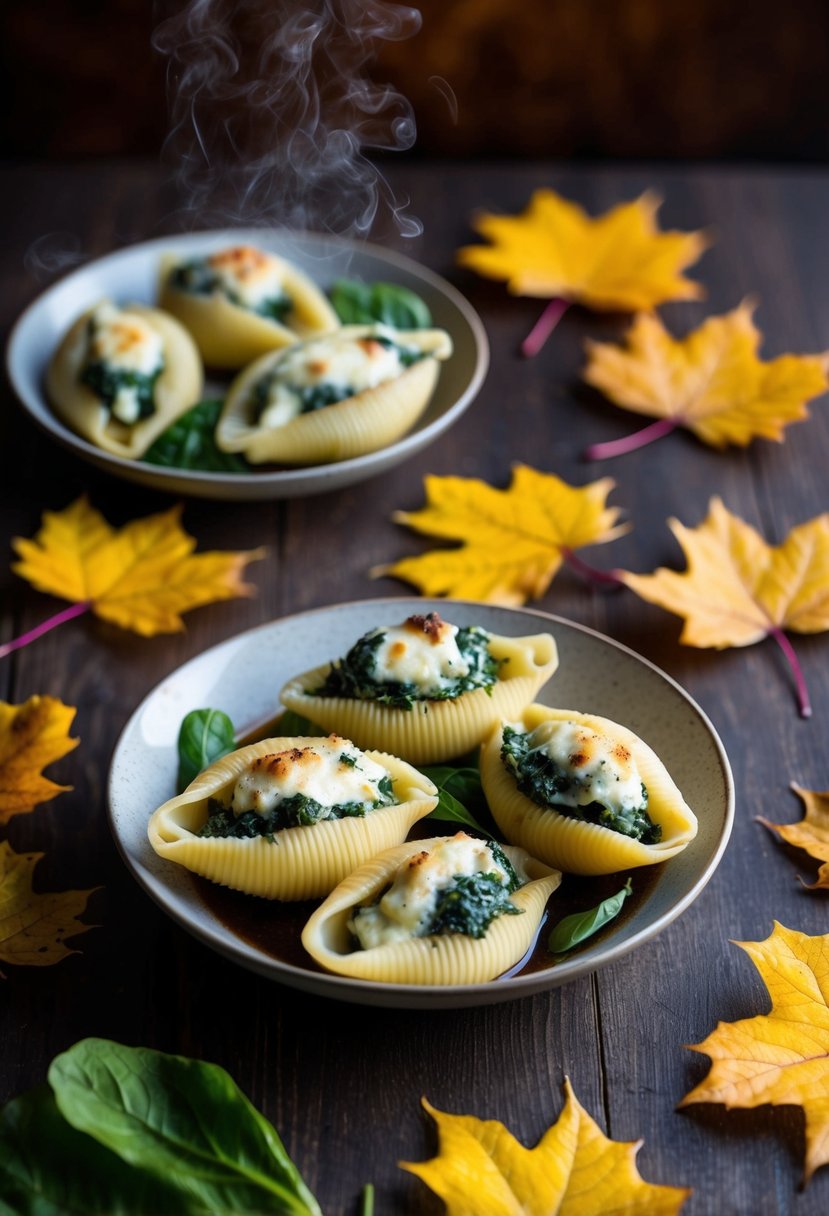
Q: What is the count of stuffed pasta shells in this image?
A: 7